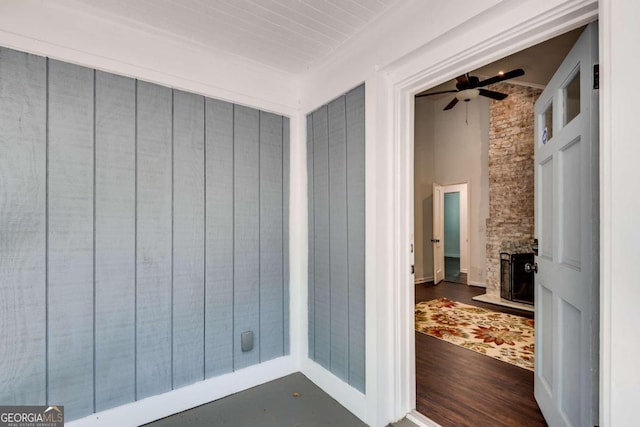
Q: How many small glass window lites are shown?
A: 2